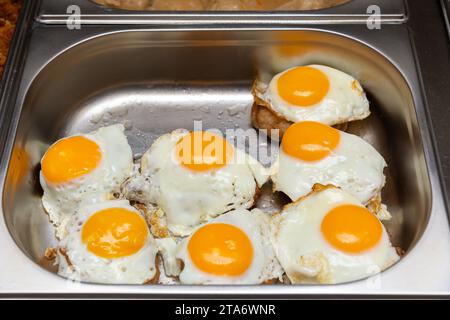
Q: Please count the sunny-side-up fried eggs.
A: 7